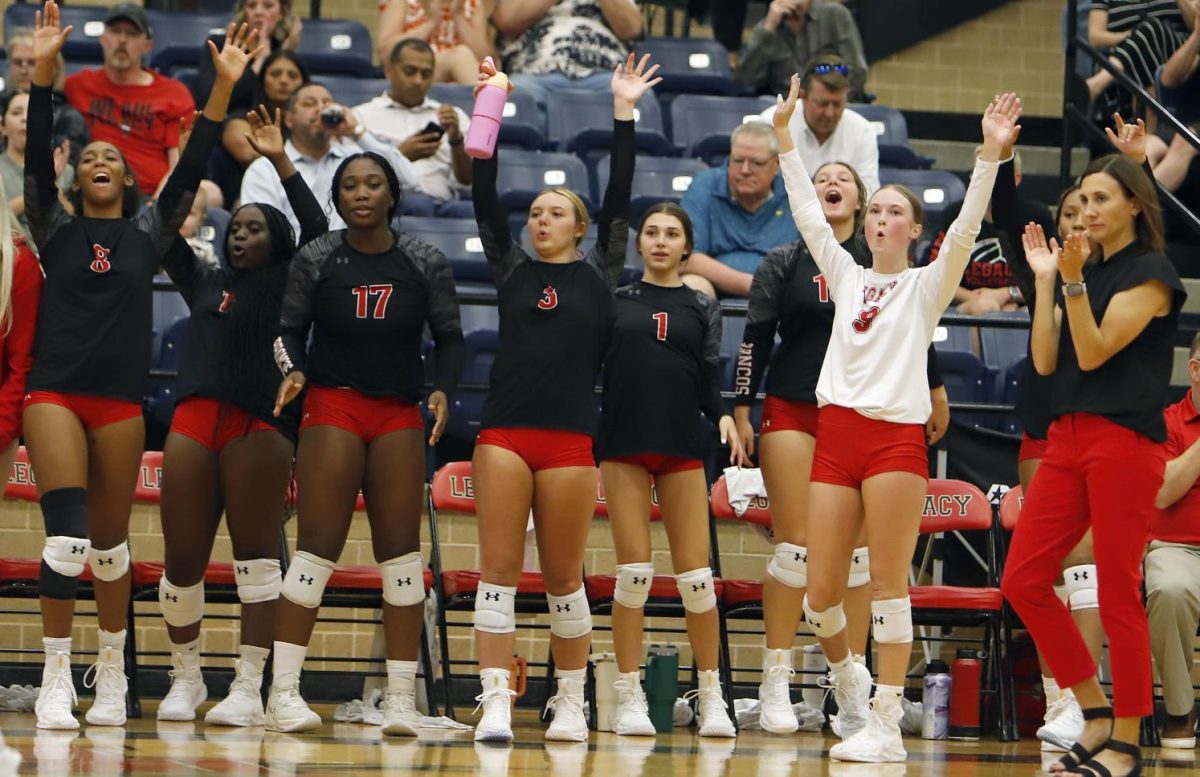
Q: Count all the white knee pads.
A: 15